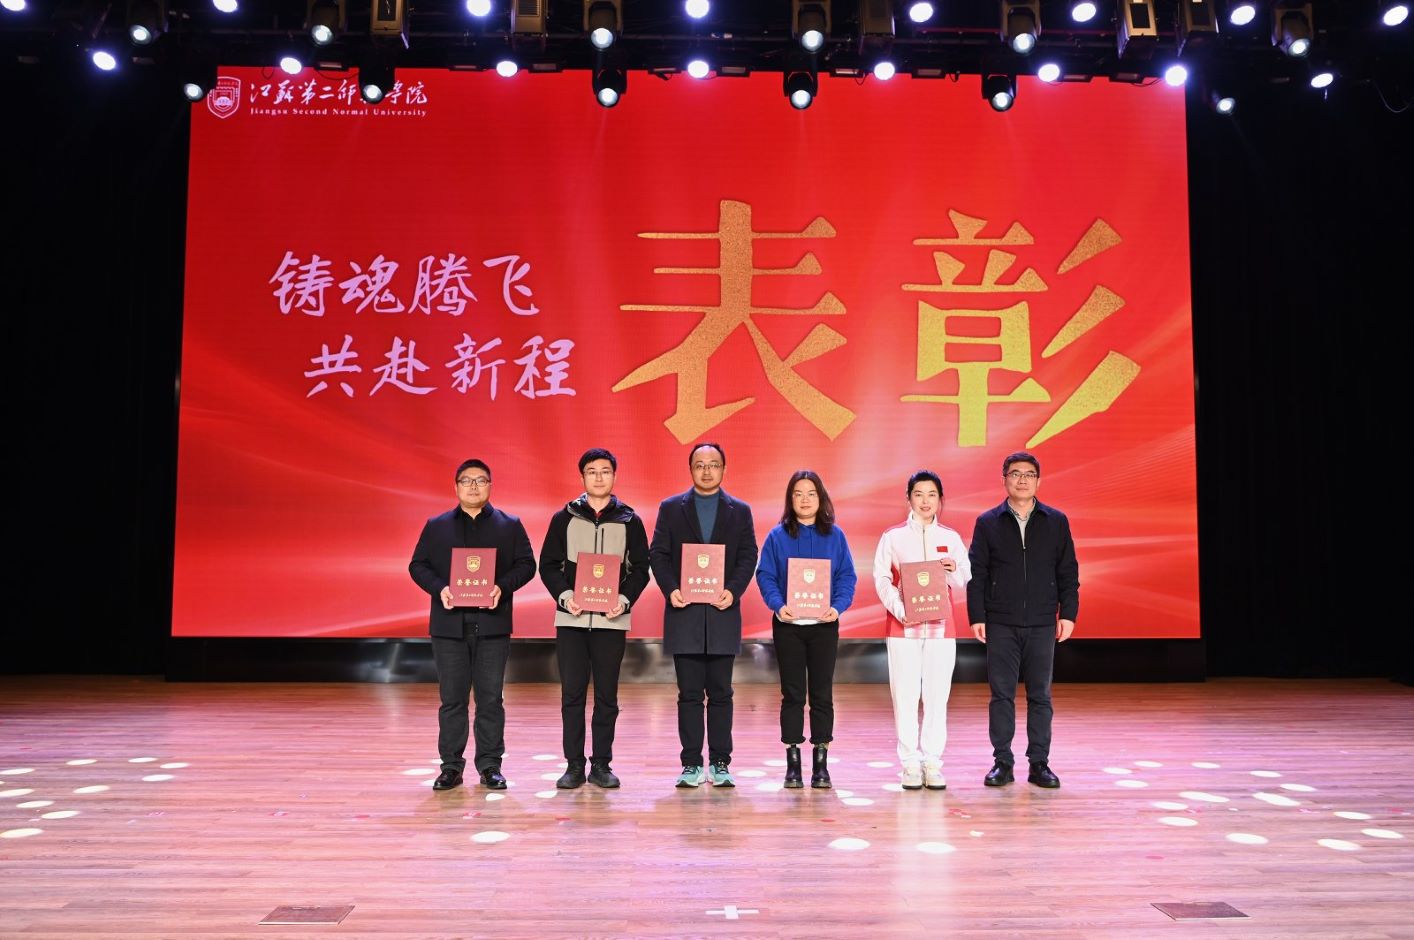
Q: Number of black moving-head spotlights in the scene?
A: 12